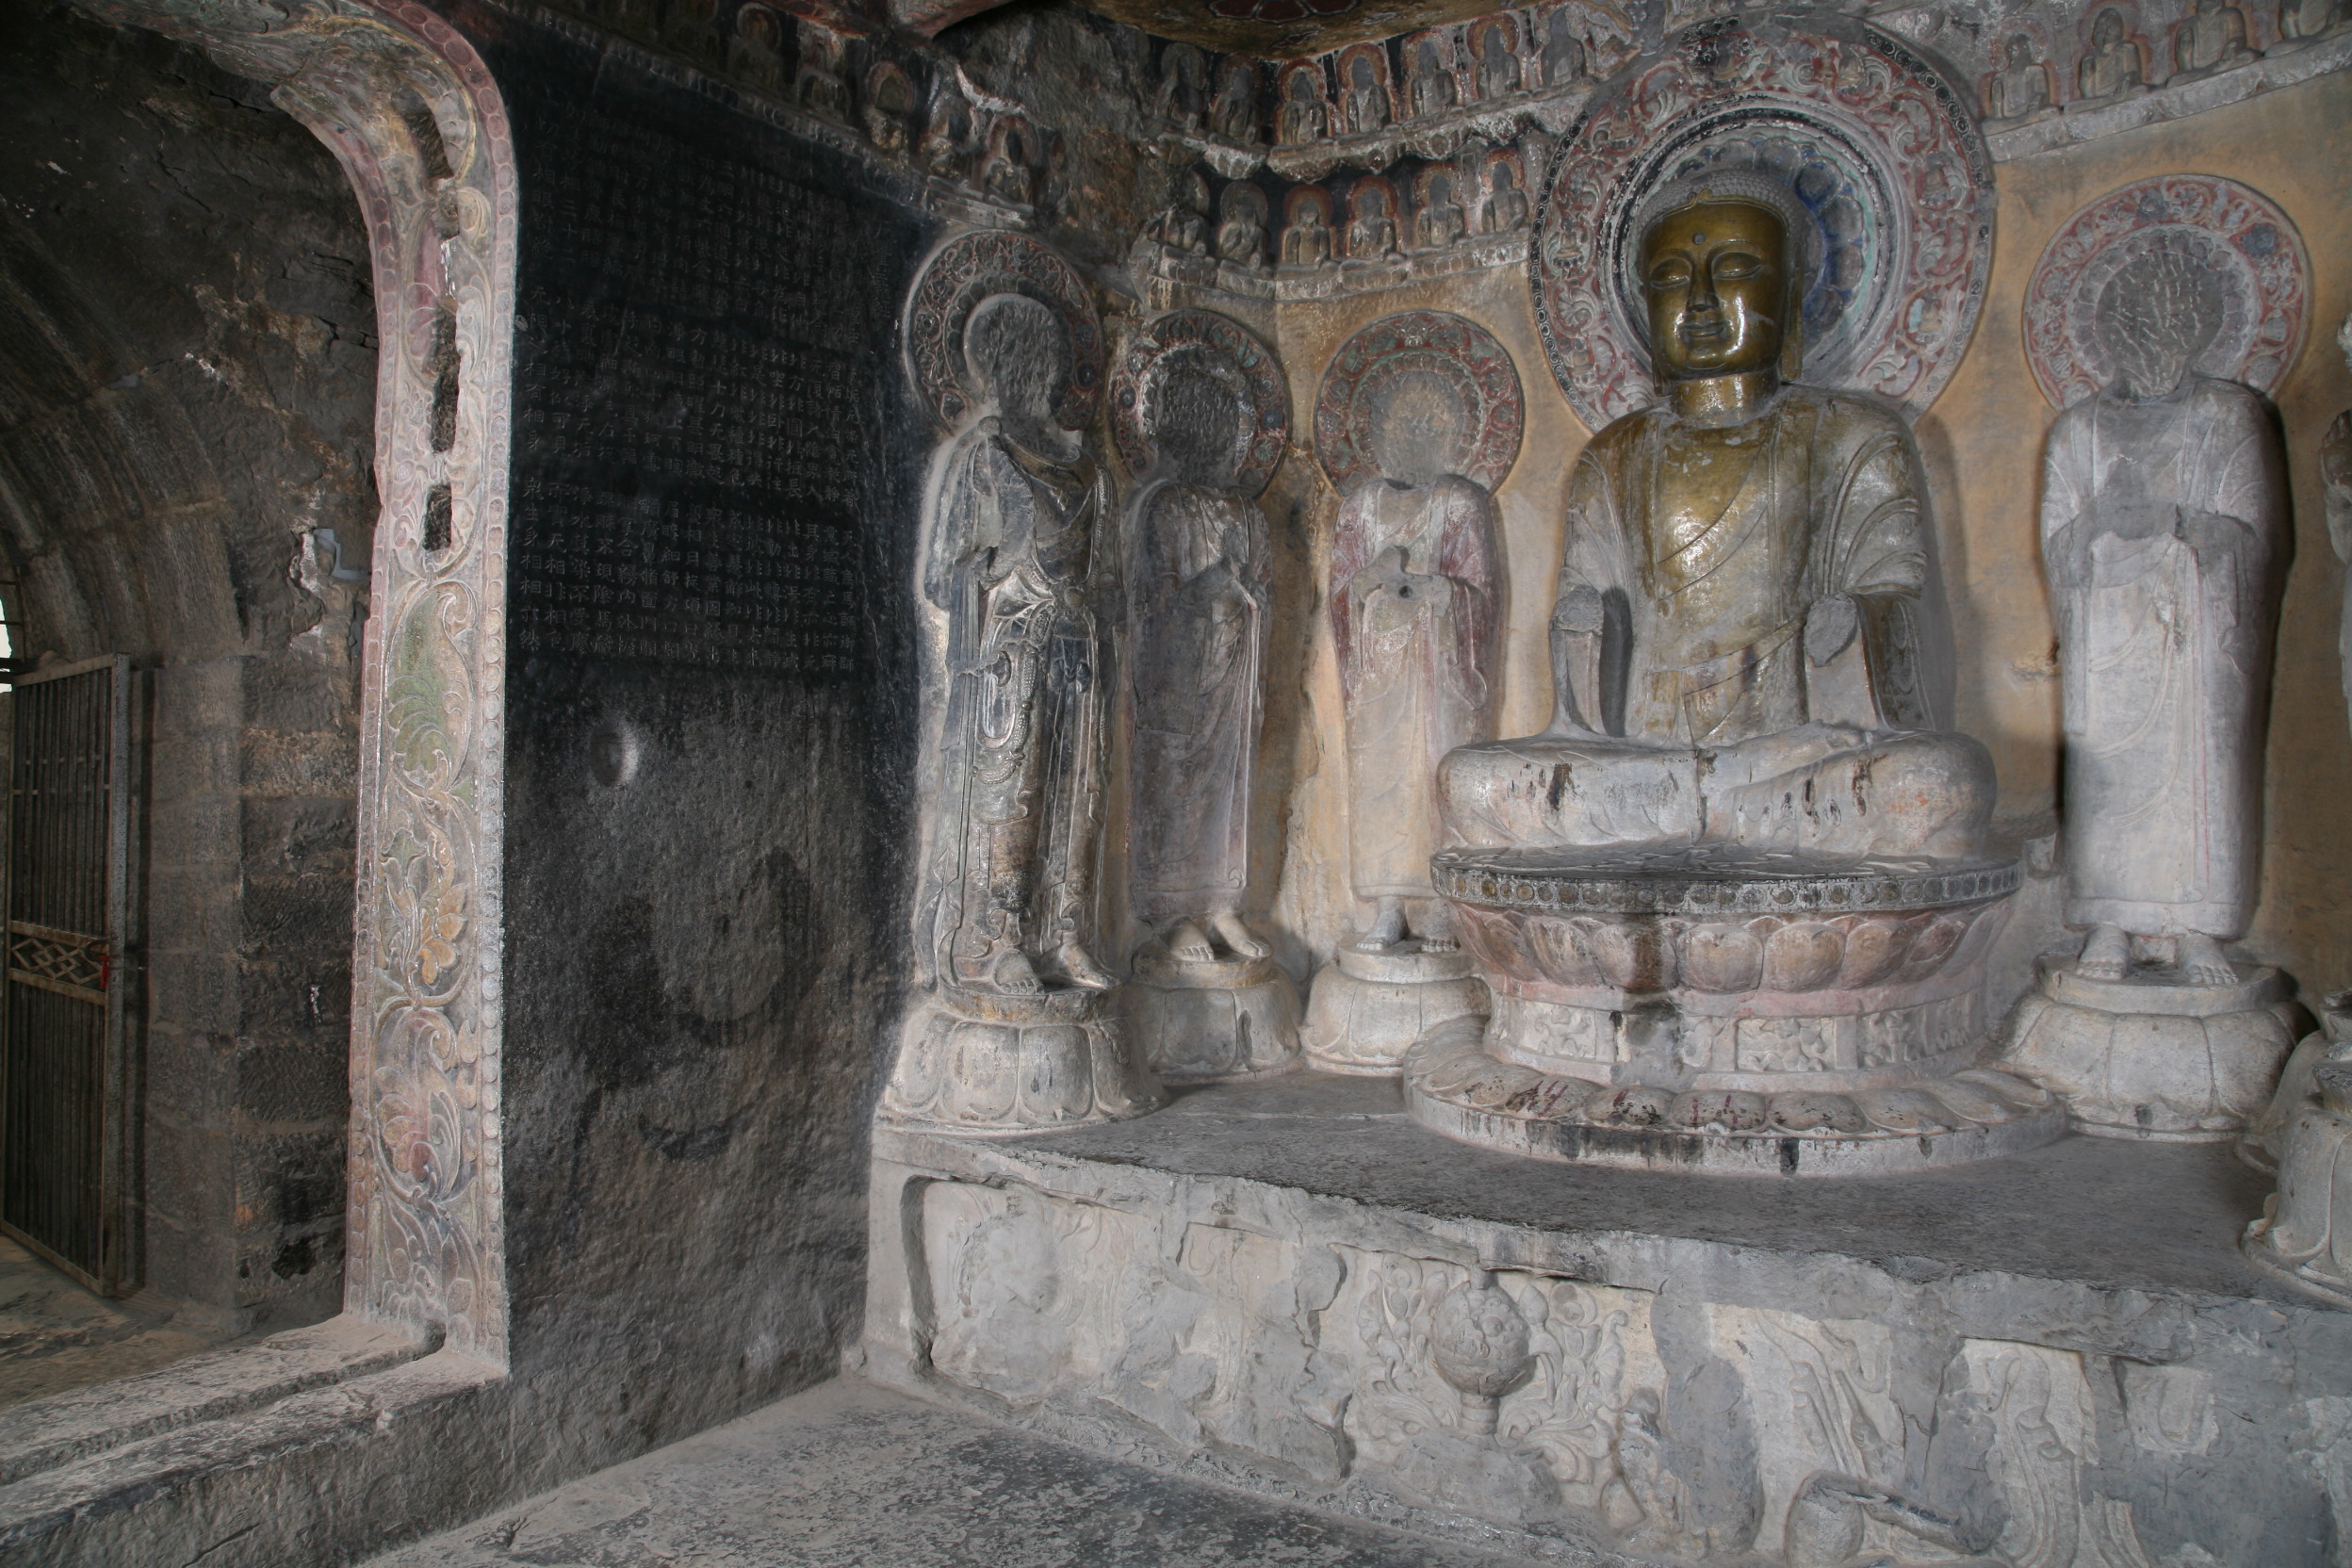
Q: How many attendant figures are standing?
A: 4